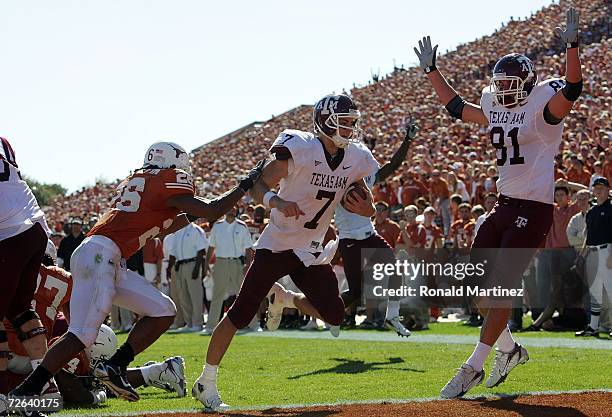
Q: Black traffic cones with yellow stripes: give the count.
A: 0